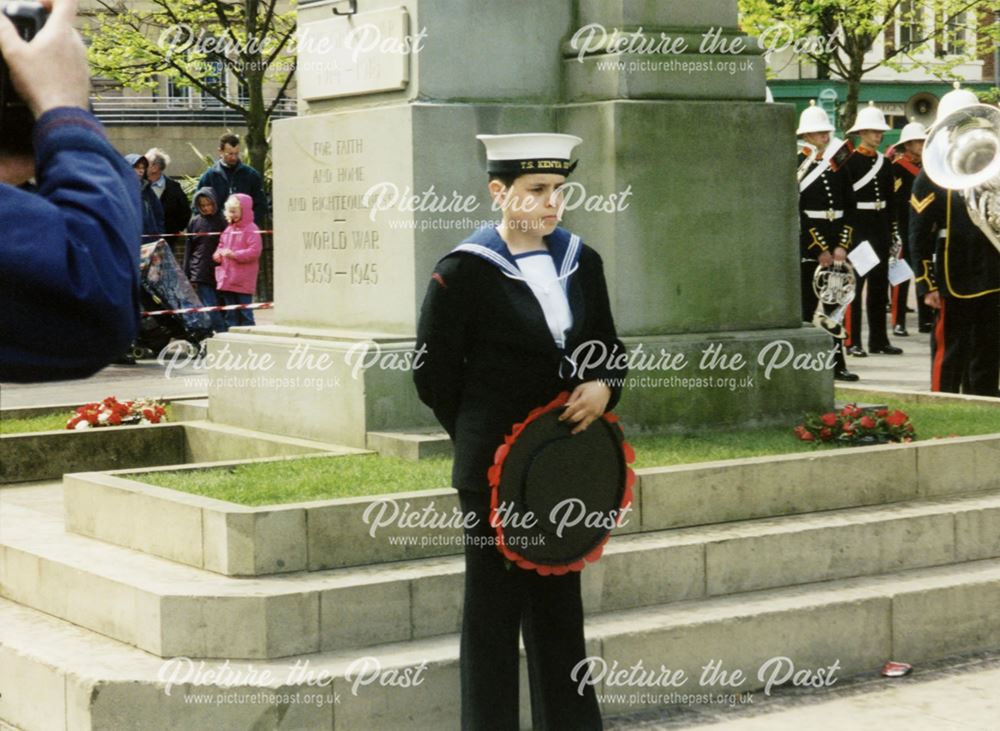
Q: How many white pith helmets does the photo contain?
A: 4